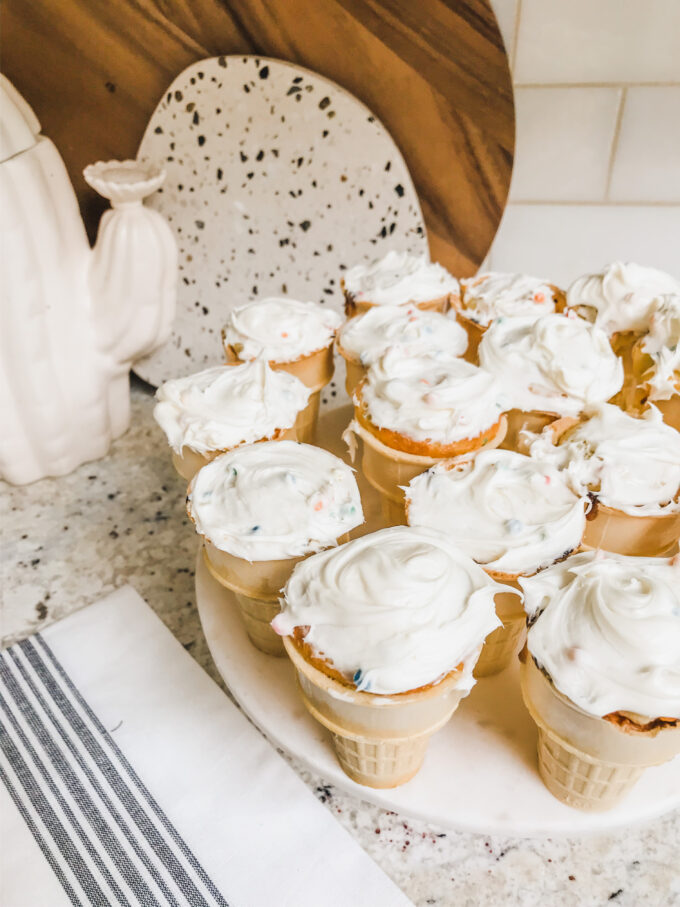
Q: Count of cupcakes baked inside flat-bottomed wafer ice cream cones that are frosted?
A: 14